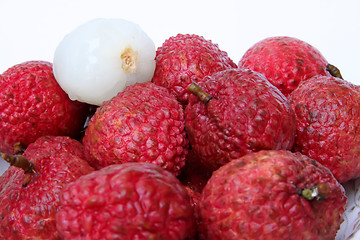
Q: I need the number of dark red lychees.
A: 9